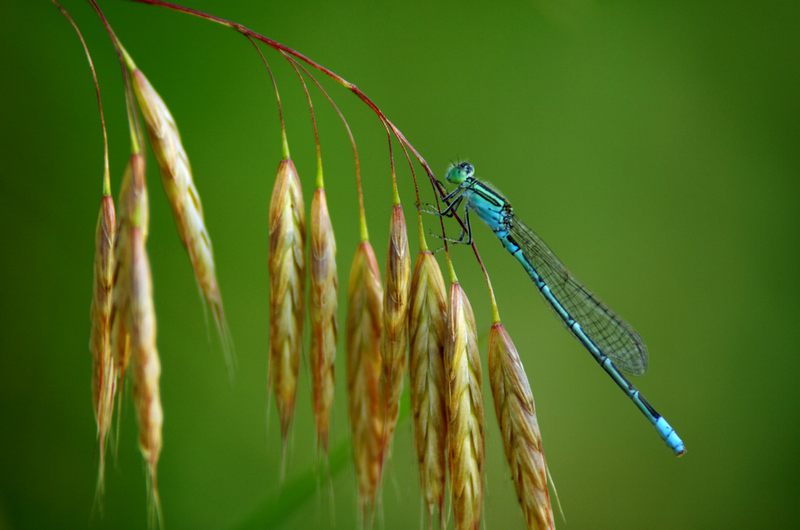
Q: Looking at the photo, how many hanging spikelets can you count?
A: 11